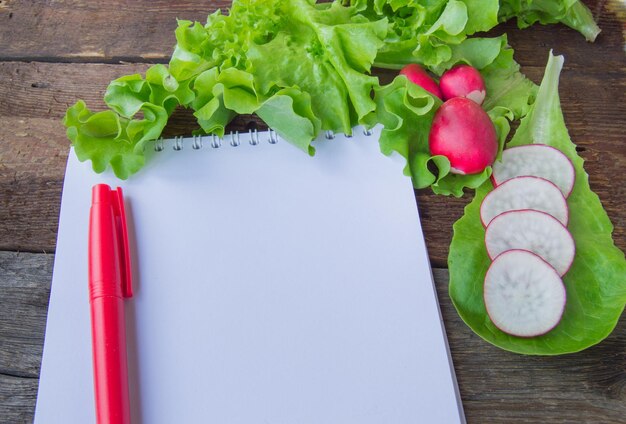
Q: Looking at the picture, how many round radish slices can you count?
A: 4